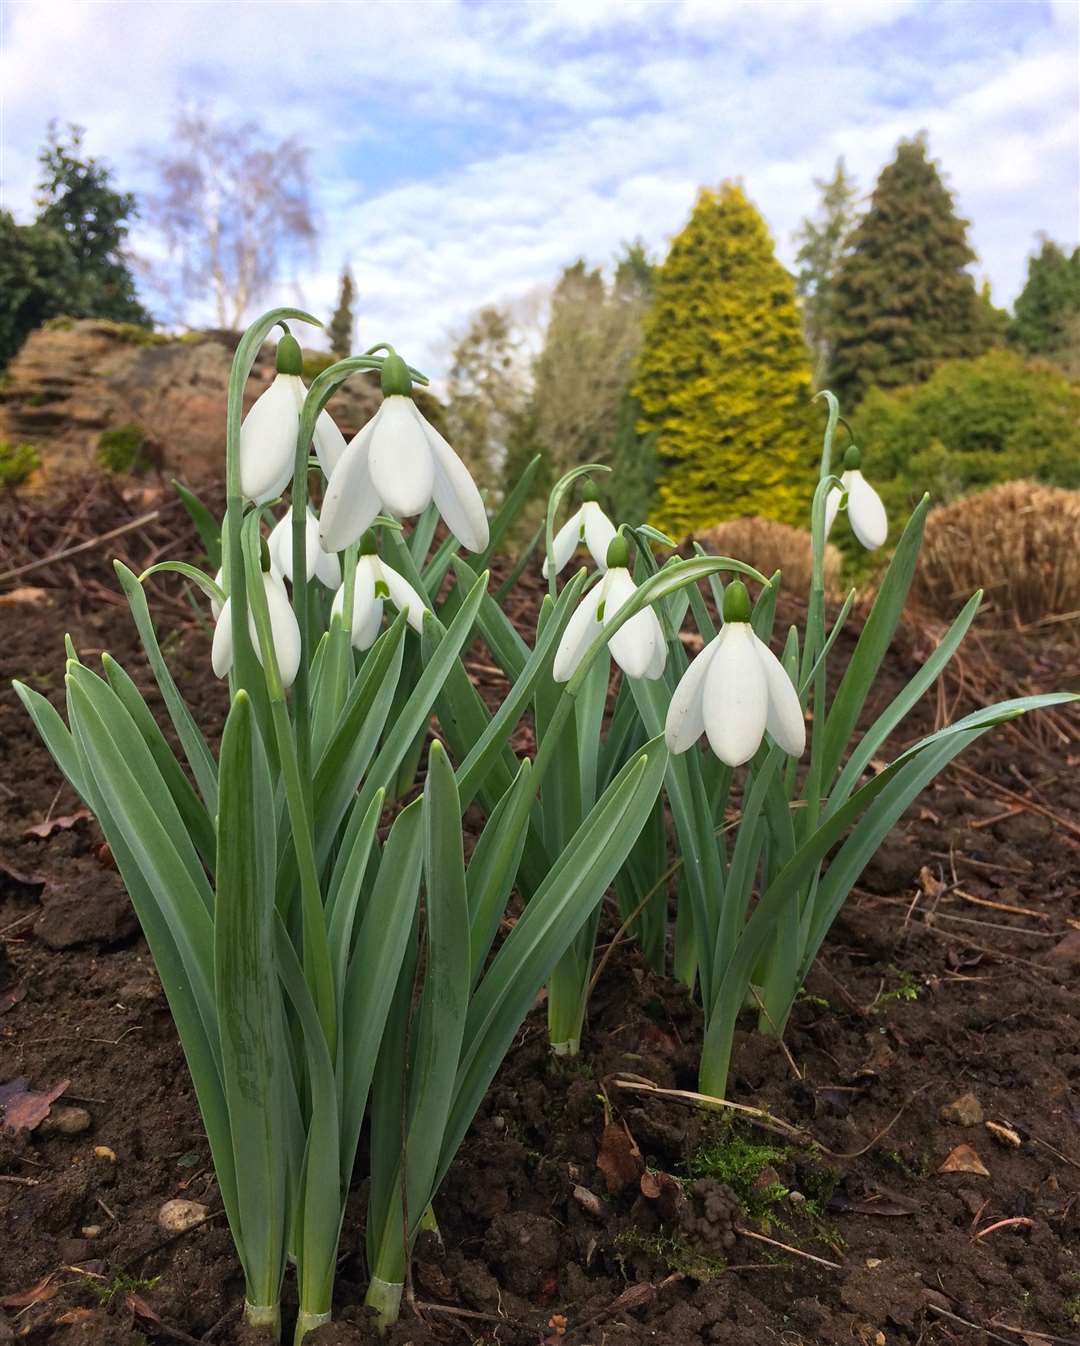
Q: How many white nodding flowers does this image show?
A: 9